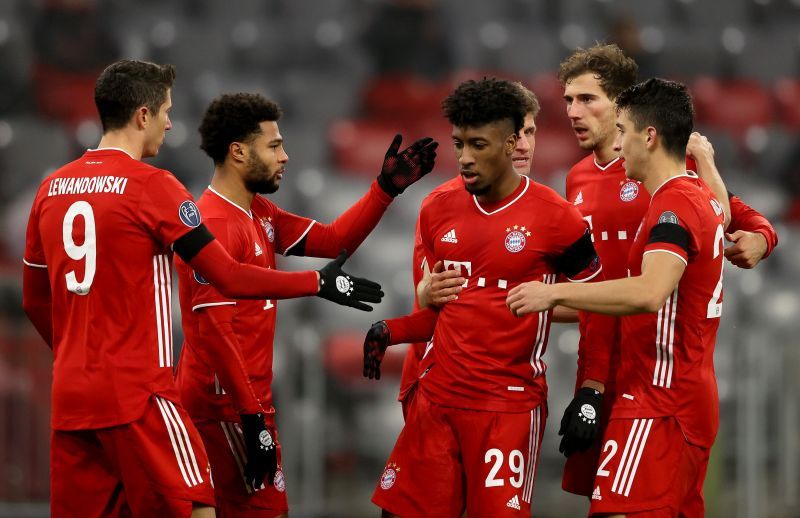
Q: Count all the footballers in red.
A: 6